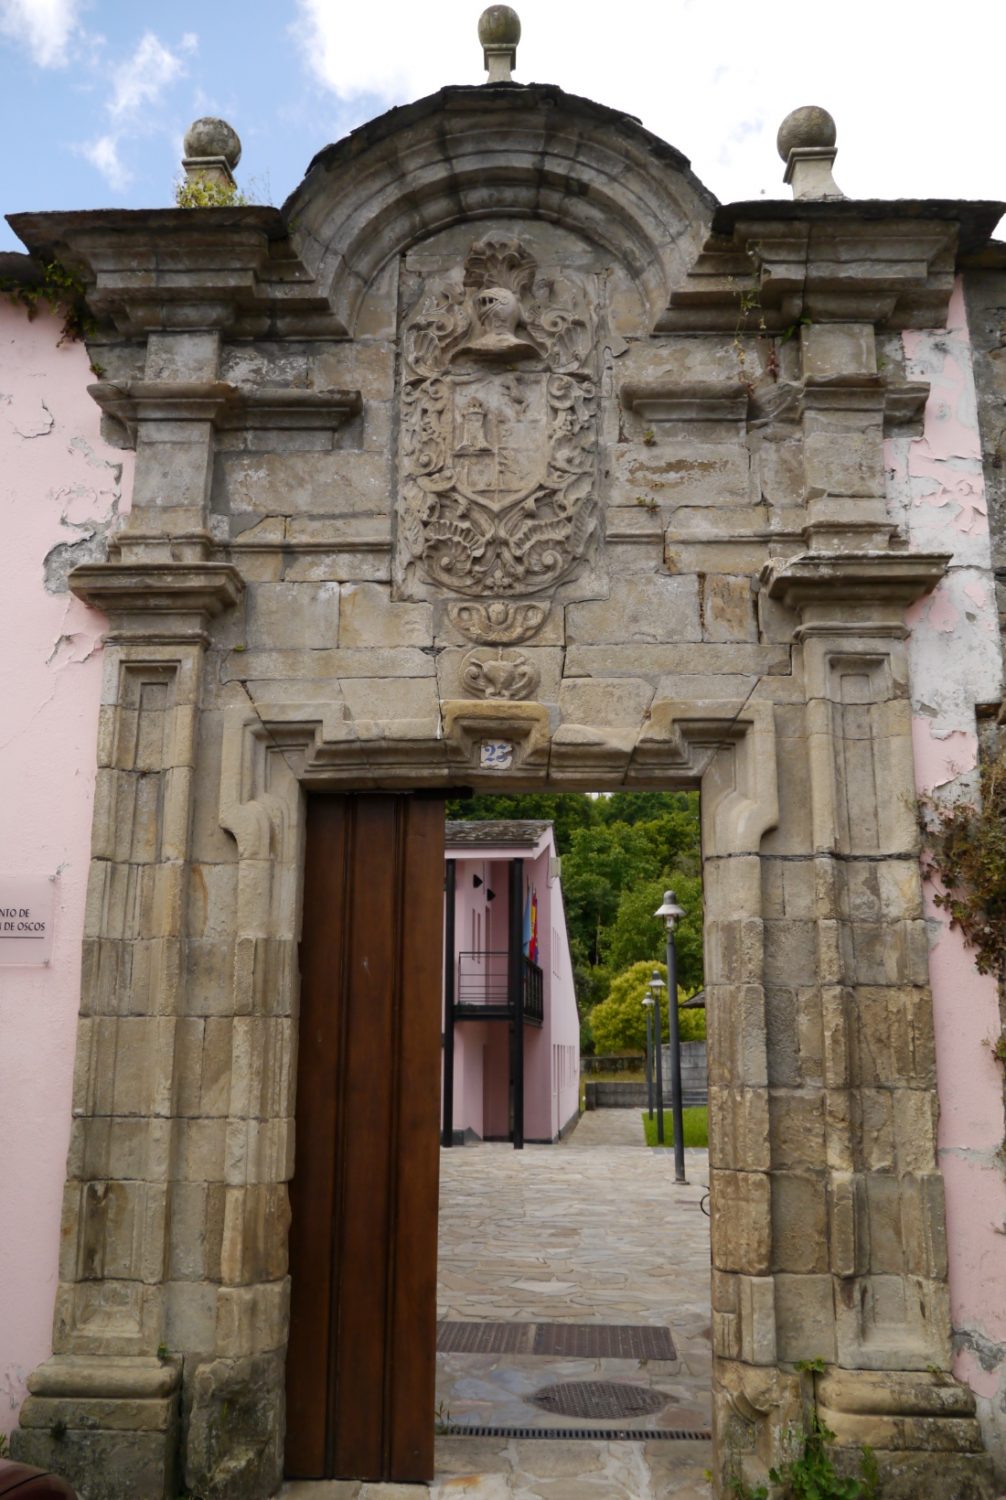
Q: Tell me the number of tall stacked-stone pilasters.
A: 2